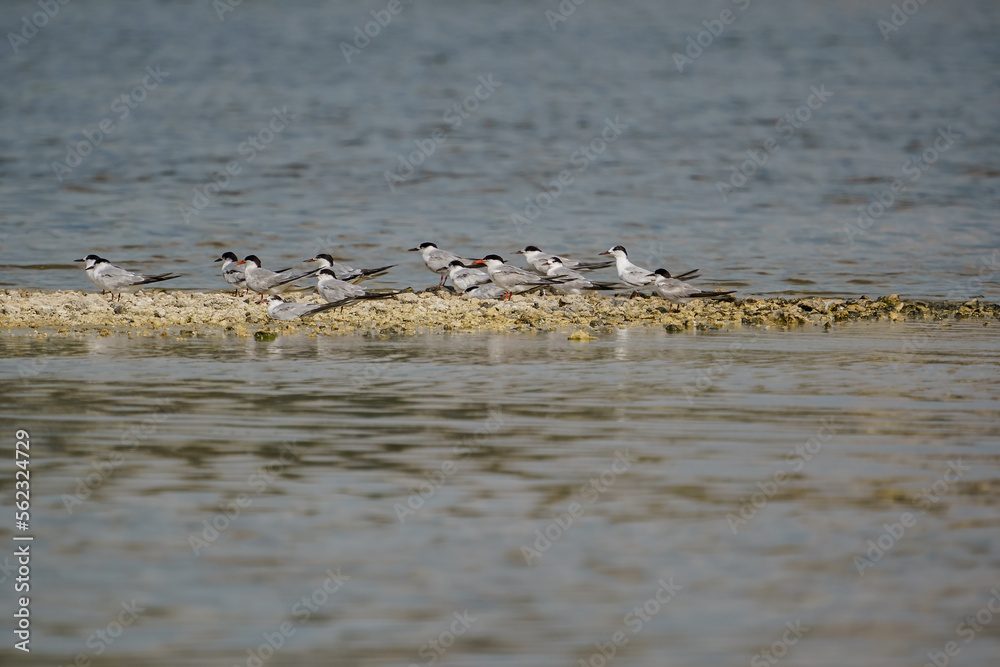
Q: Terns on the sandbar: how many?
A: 15